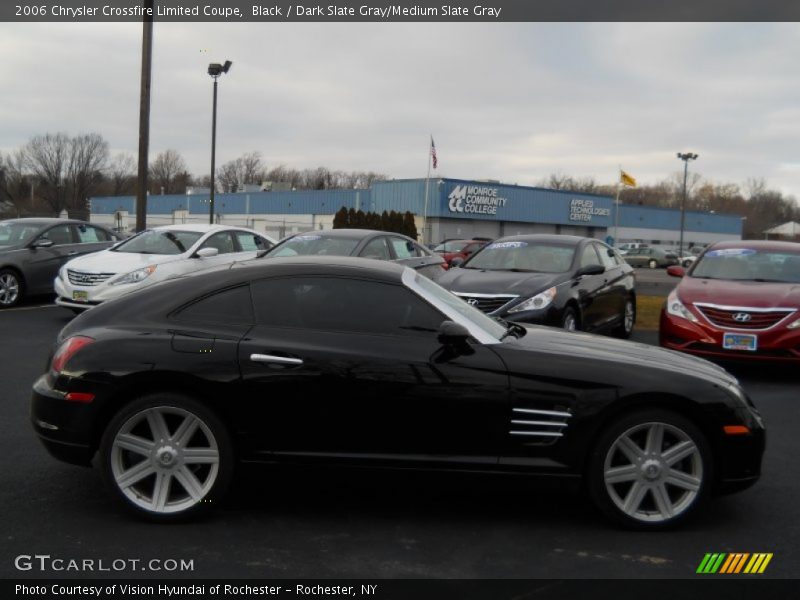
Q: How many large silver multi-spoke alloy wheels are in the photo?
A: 2